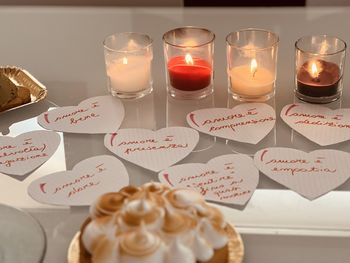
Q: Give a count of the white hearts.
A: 8